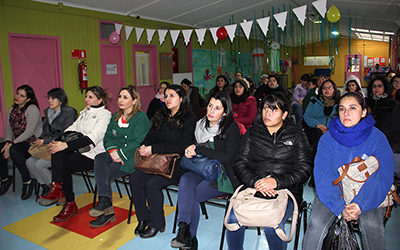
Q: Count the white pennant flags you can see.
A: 15